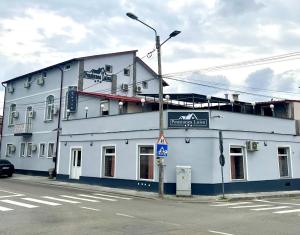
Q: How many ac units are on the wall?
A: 11